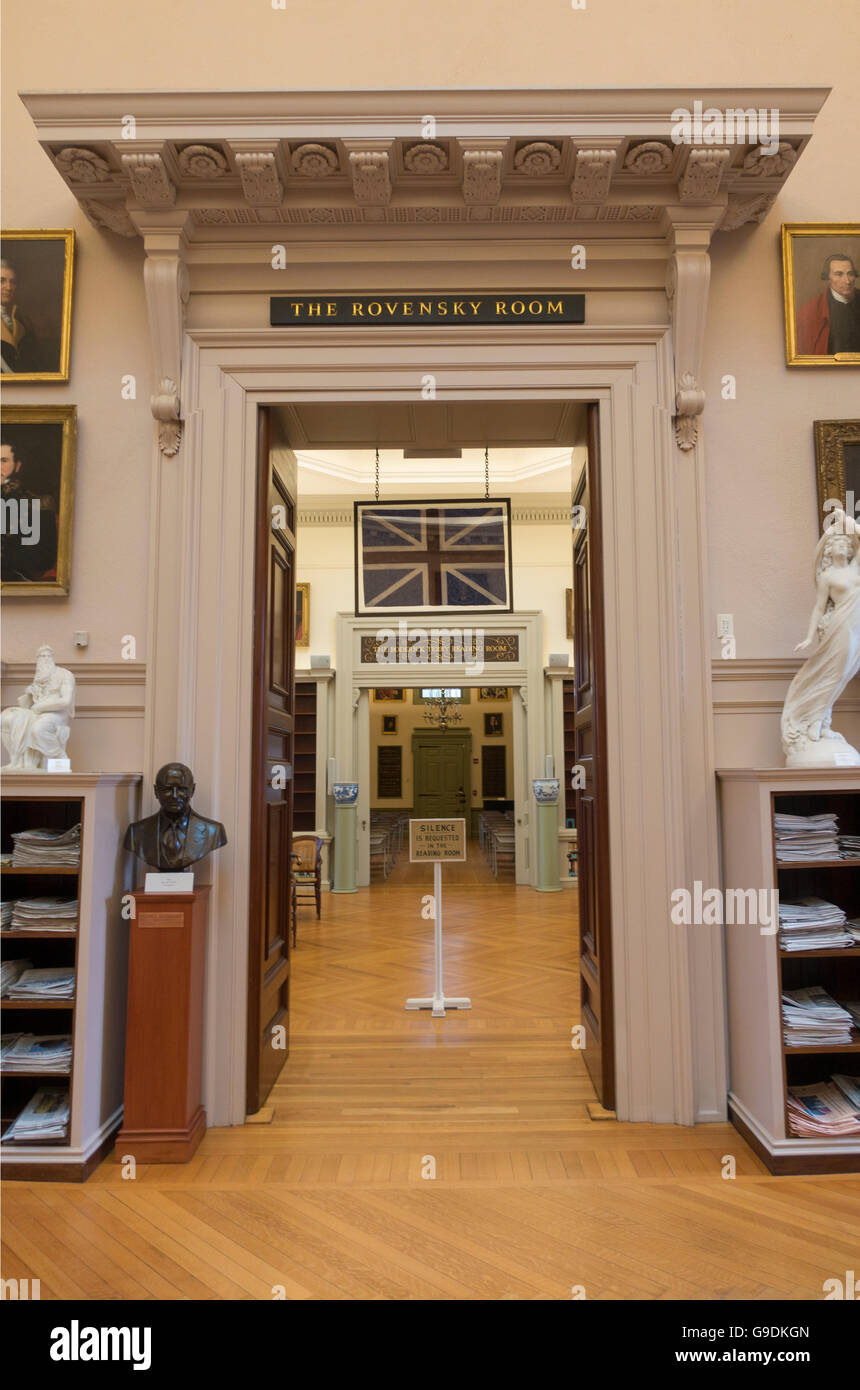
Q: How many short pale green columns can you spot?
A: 2